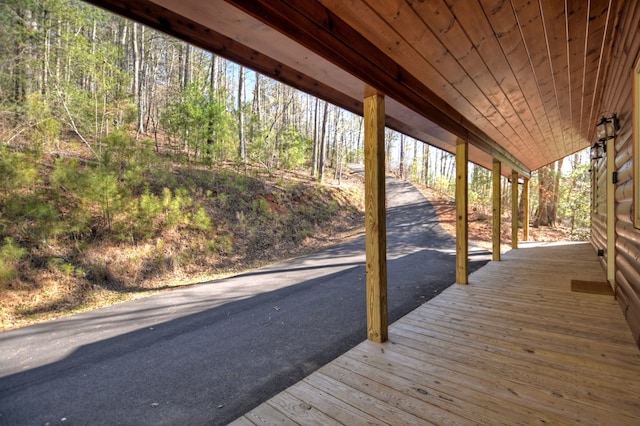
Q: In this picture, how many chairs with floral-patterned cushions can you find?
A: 0